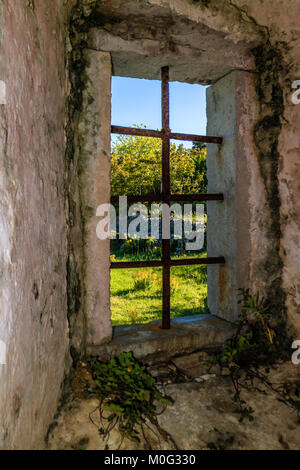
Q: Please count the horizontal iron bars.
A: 3